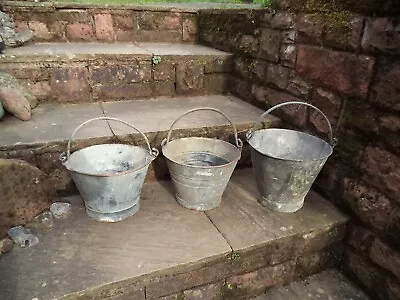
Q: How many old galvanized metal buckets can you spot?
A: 3